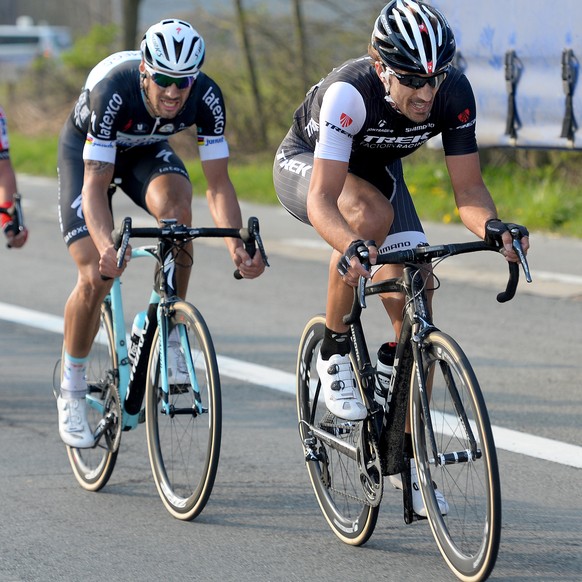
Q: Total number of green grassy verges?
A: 1